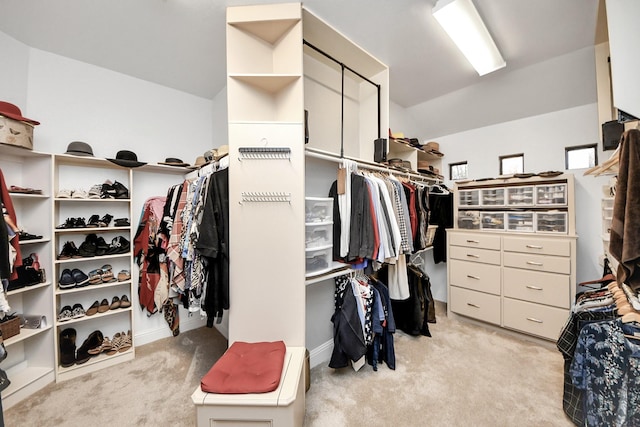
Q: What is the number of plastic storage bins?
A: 11